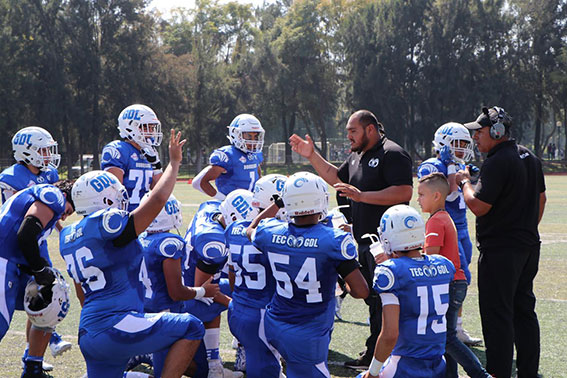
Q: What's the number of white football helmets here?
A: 11